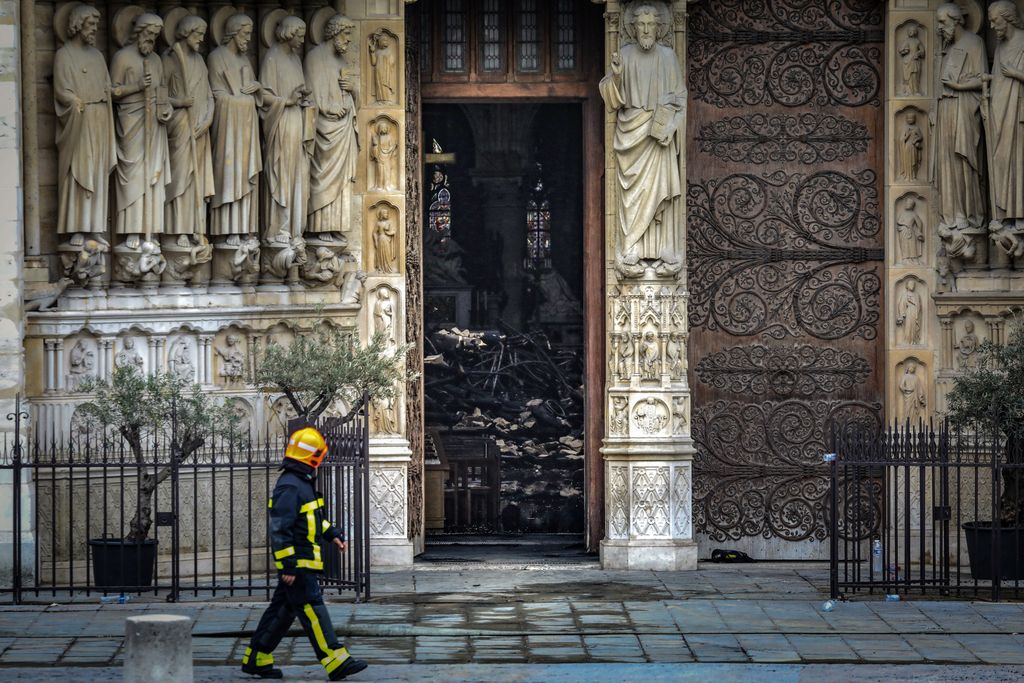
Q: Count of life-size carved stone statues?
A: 9